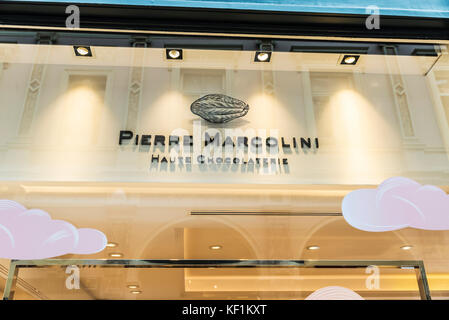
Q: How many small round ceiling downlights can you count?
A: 7